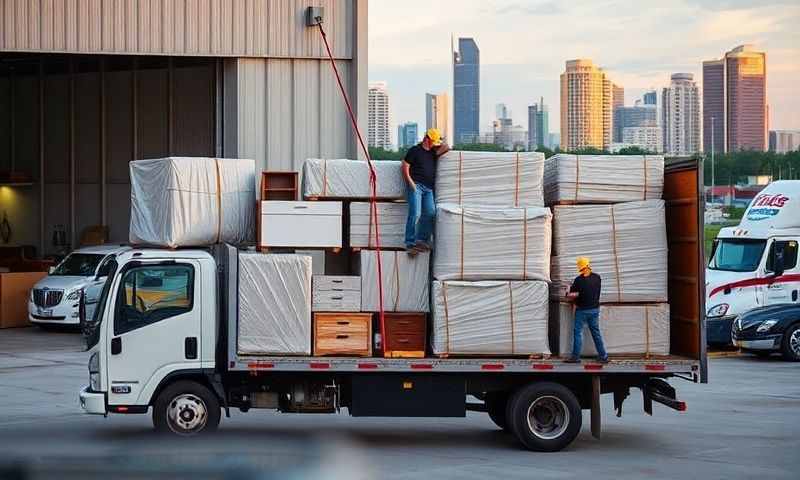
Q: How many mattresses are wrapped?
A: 11